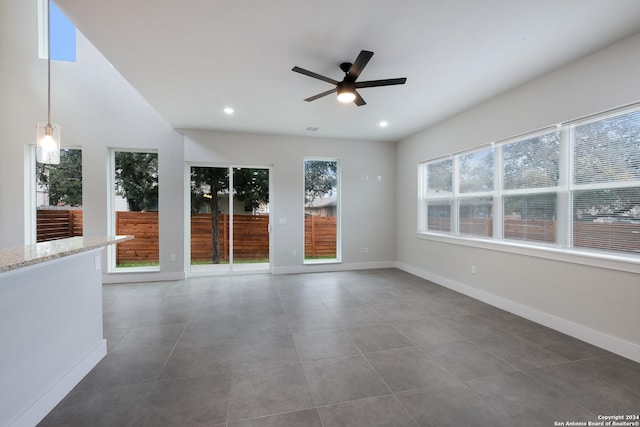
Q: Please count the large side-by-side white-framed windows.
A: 4